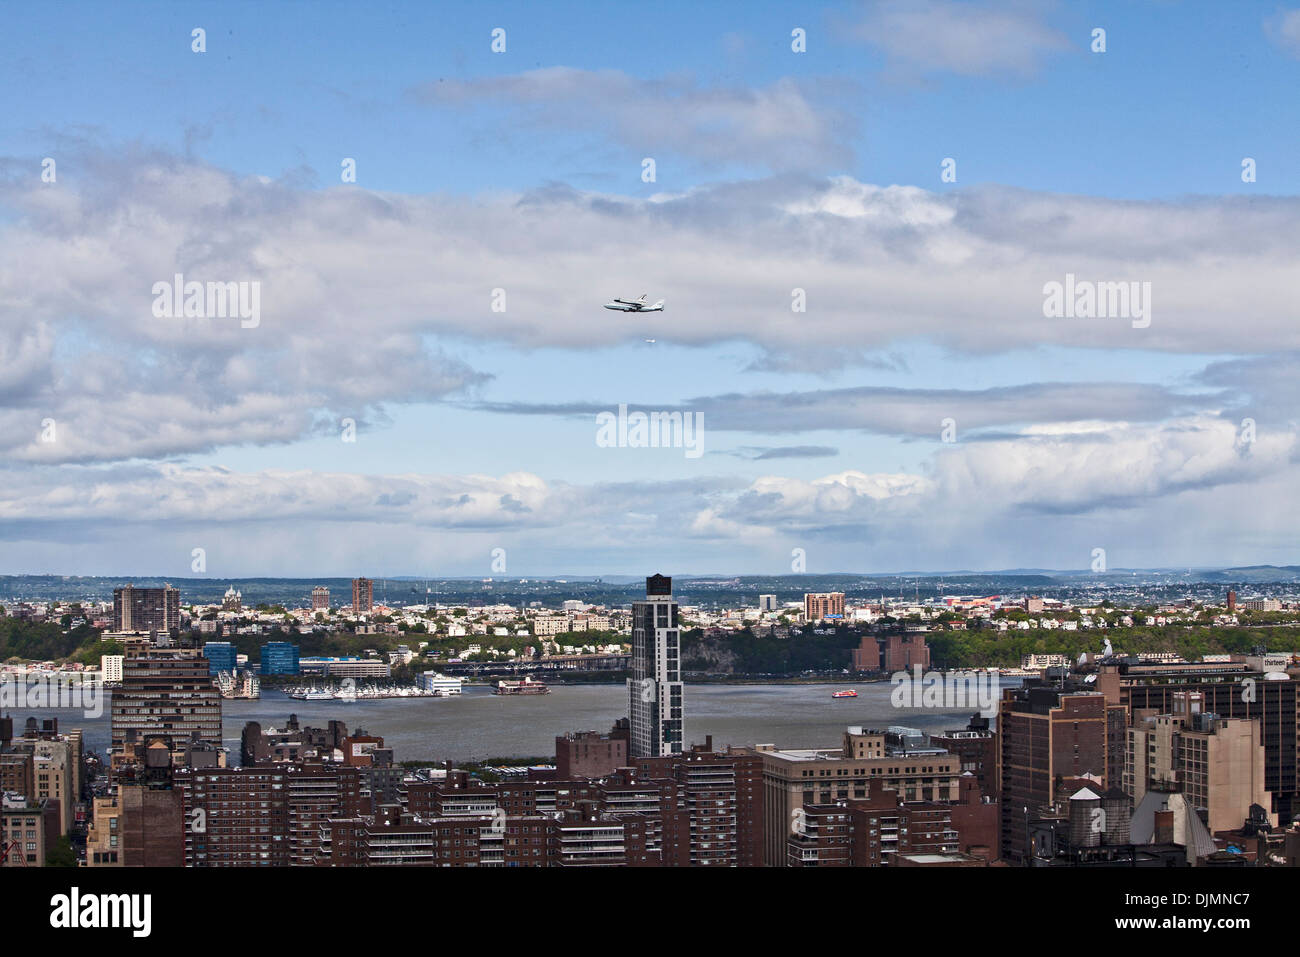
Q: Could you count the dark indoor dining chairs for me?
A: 0